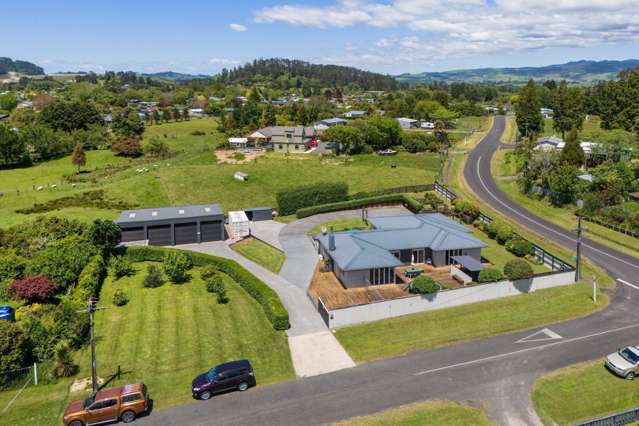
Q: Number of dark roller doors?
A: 4